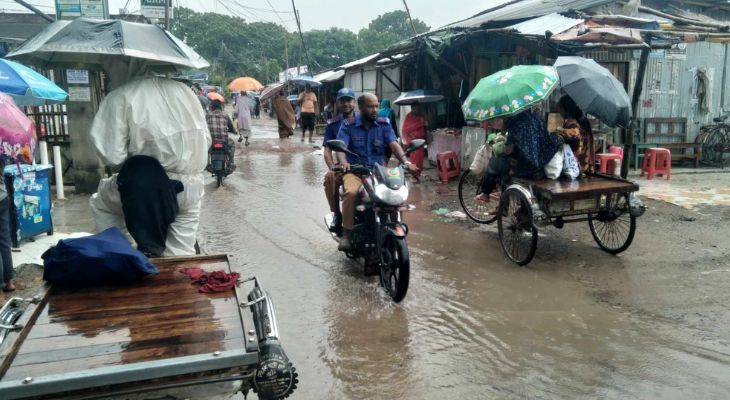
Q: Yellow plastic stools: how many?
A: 0